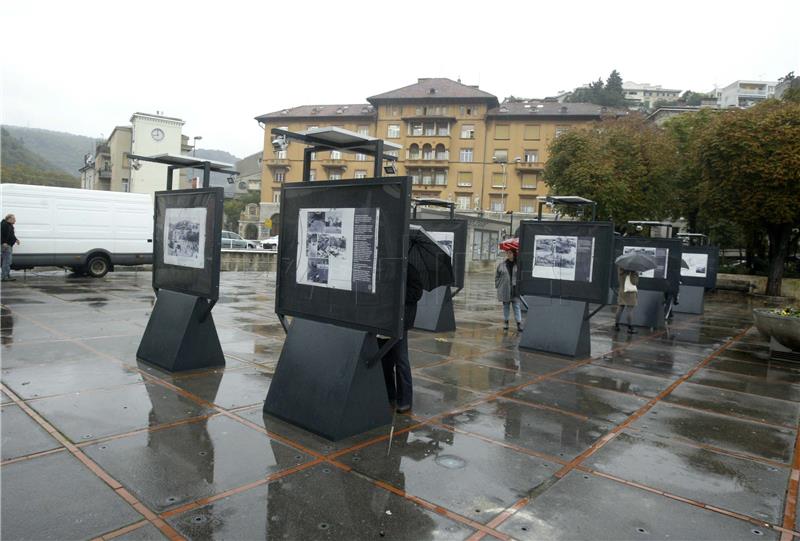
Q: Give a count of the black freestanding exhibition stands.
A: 6